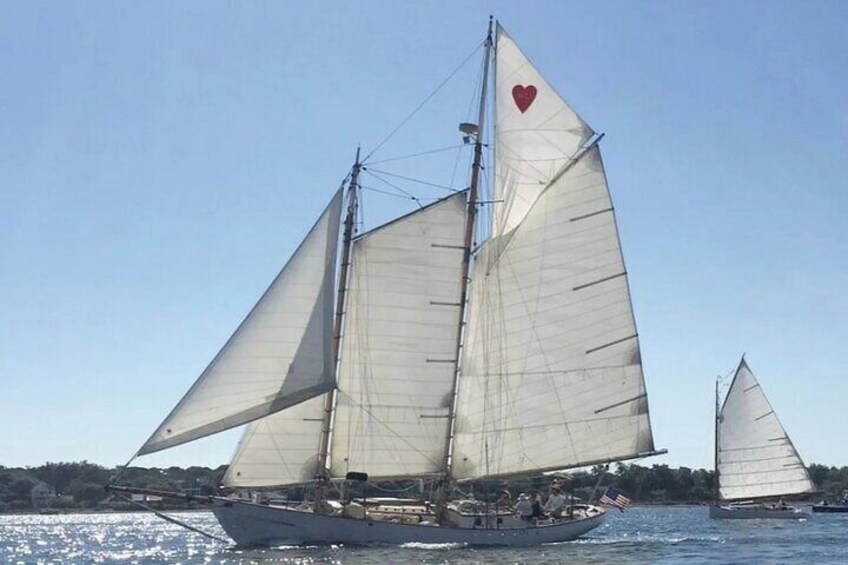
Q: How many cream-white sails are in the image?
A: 6